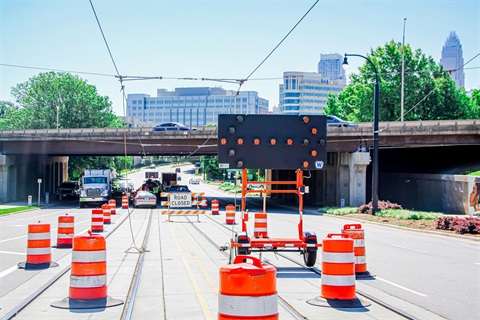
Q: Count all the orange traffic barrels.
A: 14